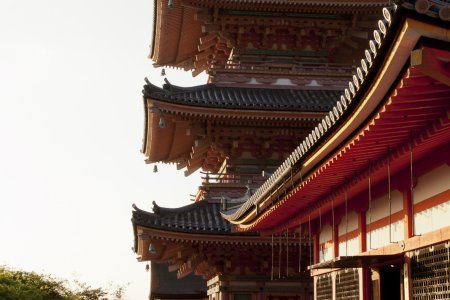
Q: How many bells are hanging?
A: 6